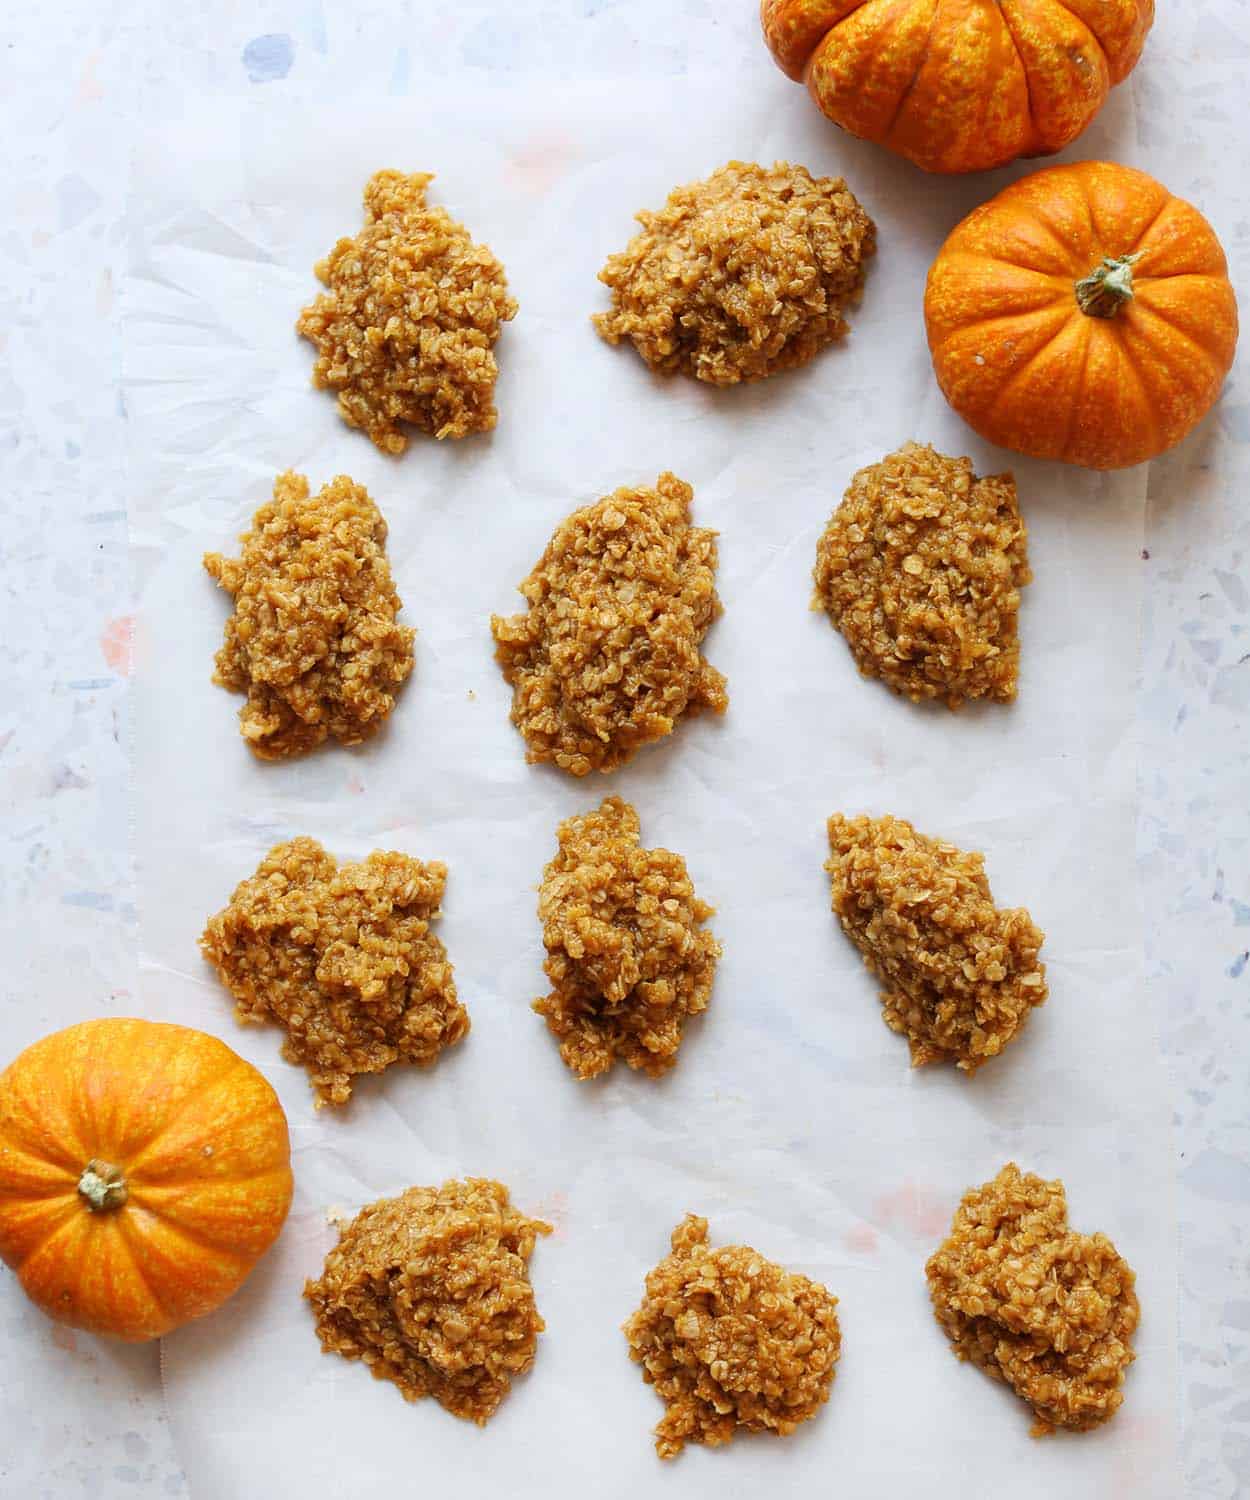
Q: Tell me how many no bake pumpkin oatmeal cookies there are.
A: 11